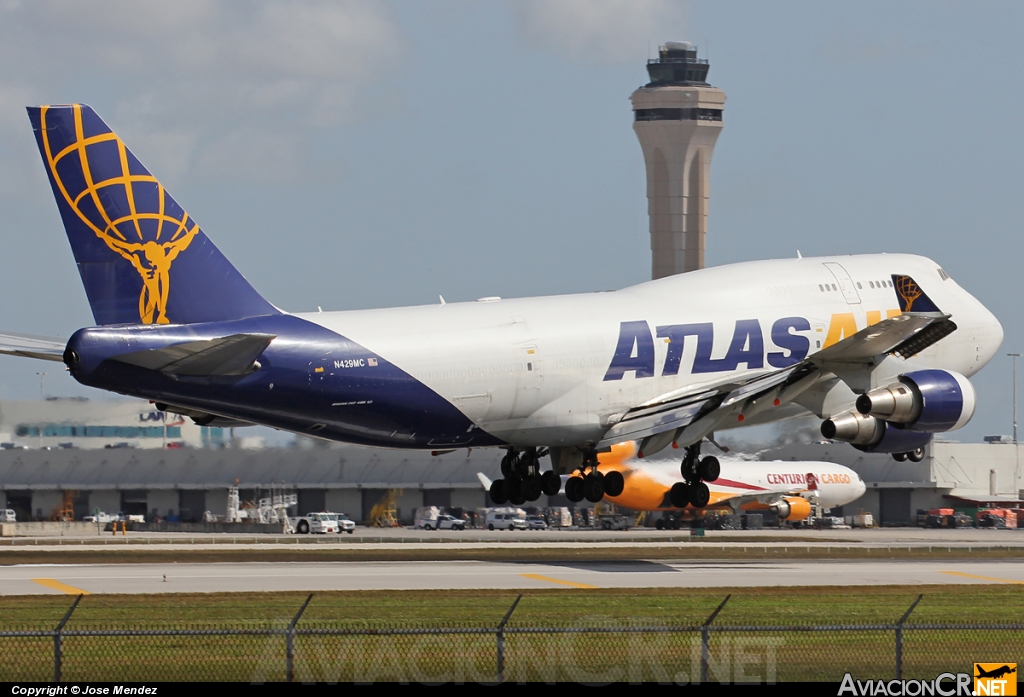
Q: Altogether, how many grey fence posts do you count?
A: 5